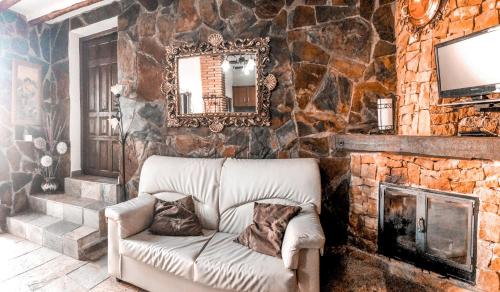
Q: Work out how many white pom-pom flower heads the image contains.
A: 3